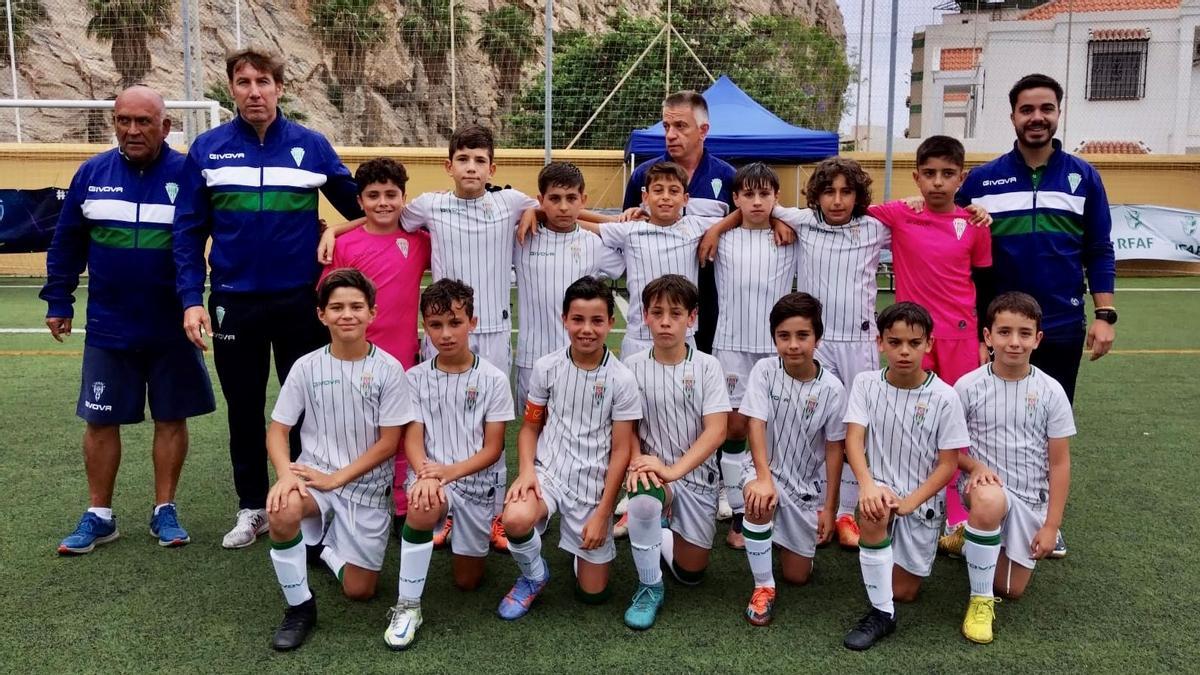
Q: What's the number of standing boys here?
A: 7